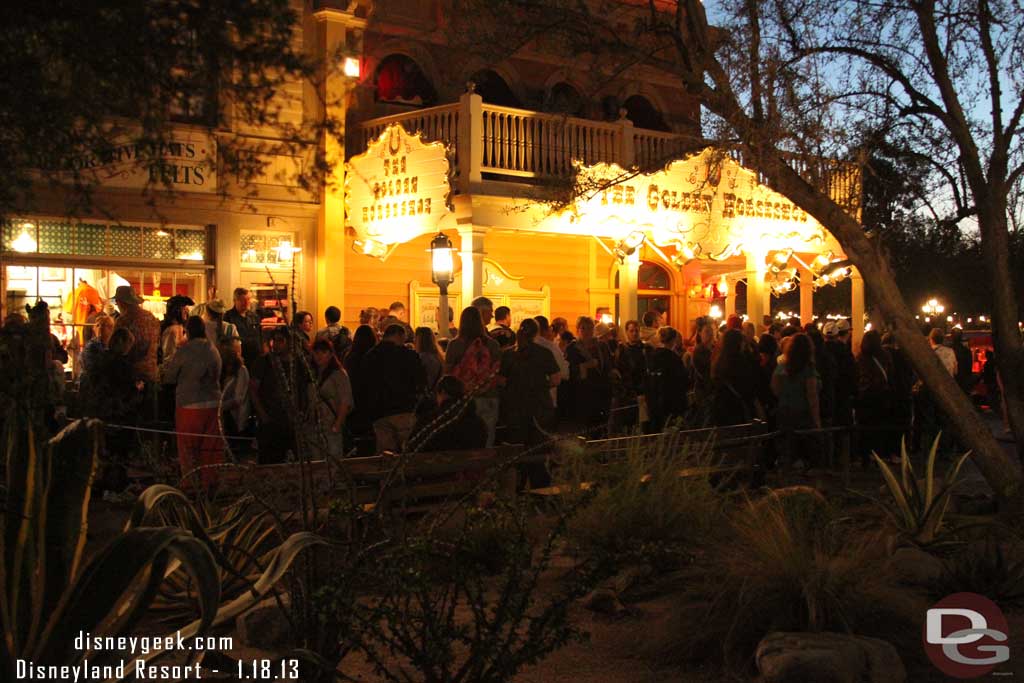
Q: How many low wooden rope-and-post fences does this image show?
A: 1